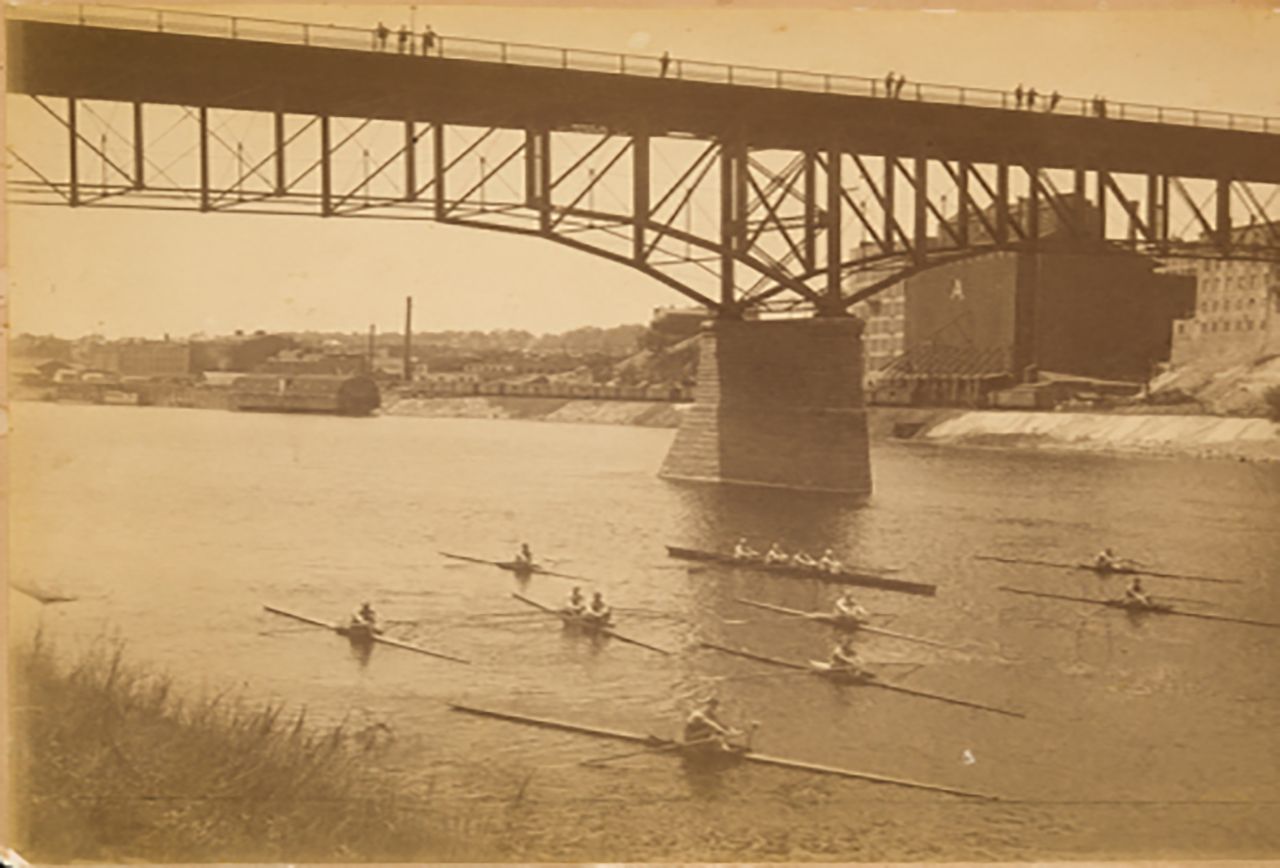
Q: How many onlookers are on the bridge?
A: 11